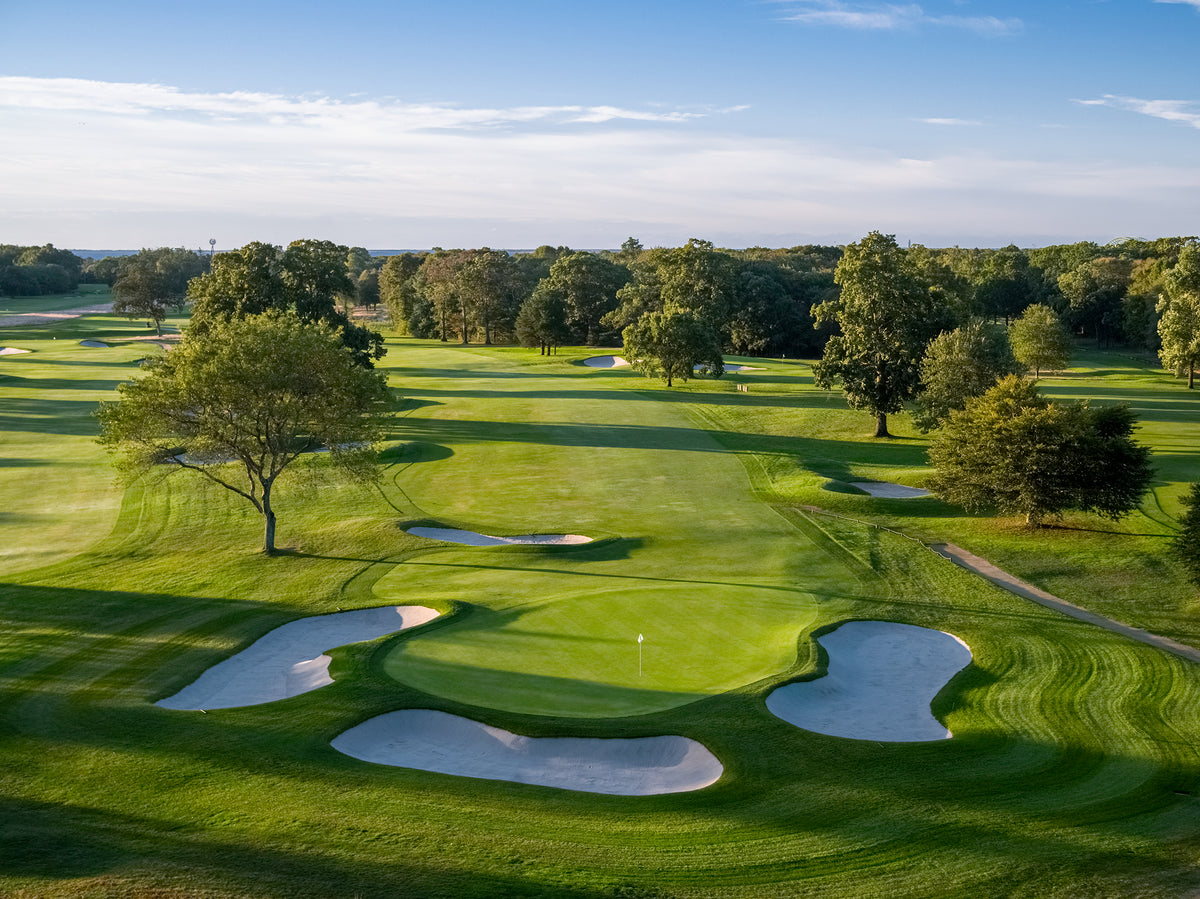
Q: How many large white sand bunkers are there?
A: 3